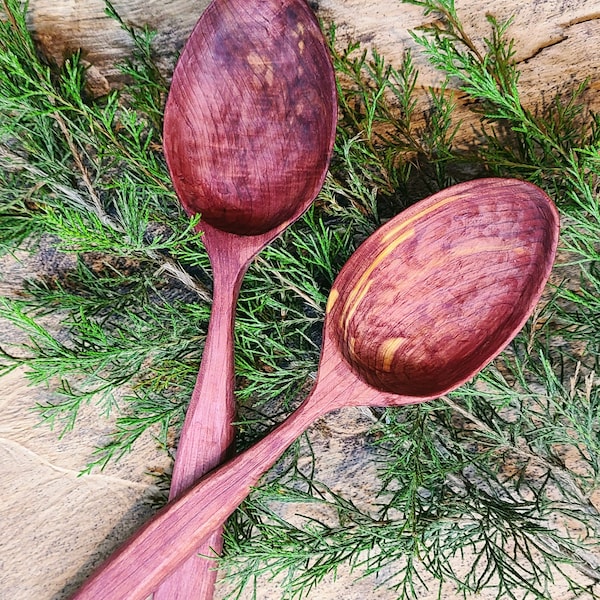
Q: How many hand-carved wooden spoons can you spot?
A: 2